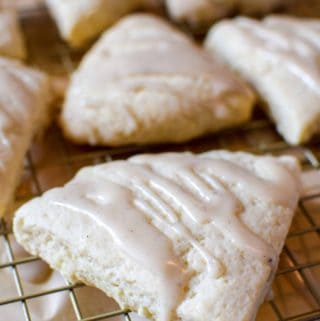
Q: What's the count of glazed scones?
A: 7